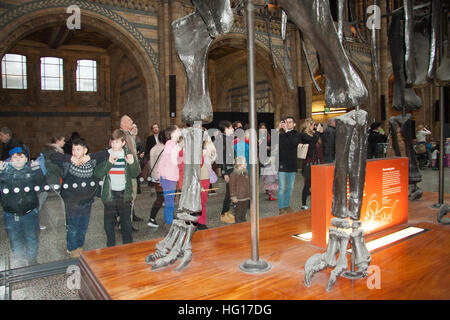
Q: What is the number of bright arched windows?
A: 3